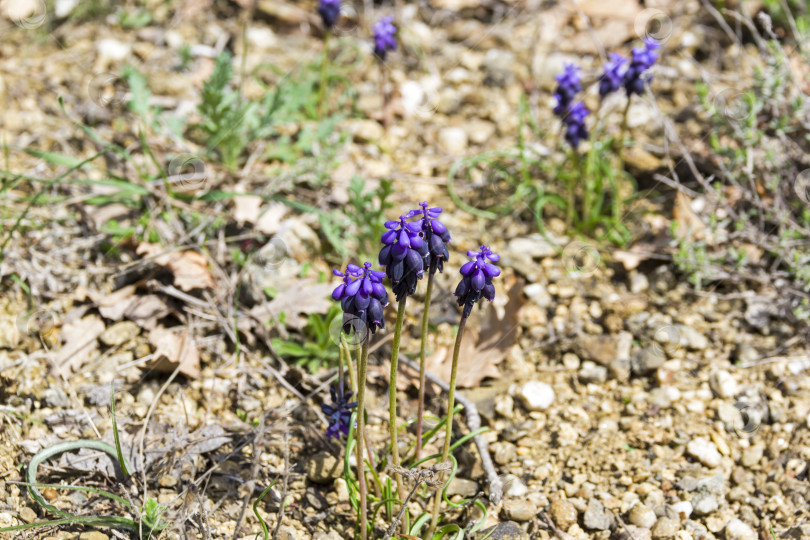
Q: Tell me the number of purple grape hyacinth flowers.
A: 11